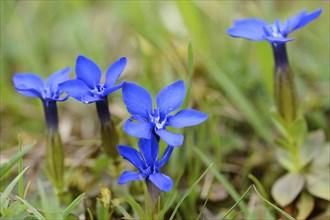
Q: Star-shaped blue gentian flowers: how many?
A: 5